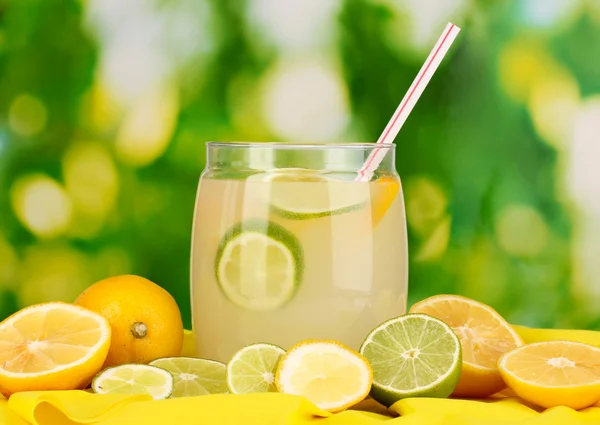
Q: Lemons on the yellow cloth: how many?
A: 5